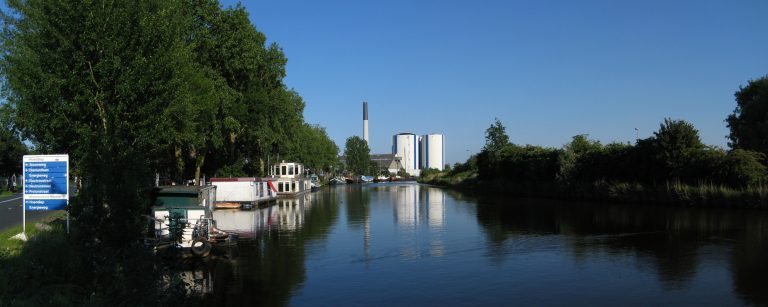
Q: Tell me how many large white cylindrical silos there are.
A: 2